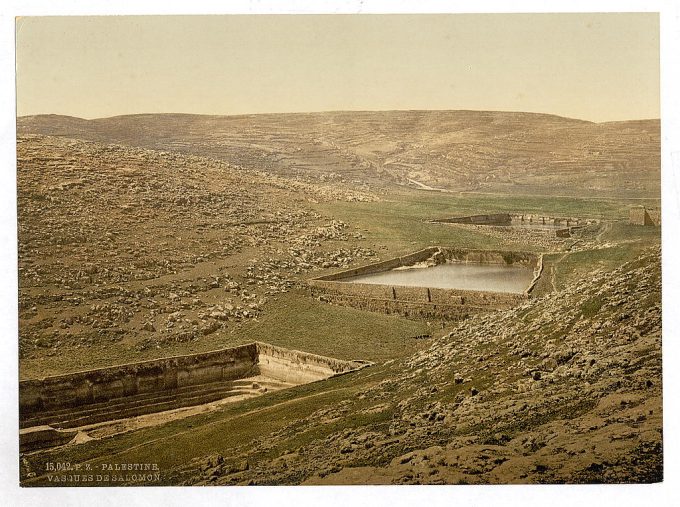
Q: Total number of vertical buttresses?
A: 3